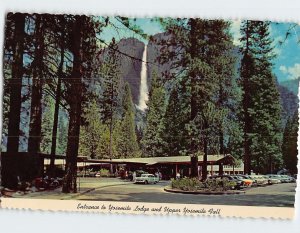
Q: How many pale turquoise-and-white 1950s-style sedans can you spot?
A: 1